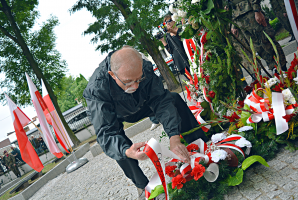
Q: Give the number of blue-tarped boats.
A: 0